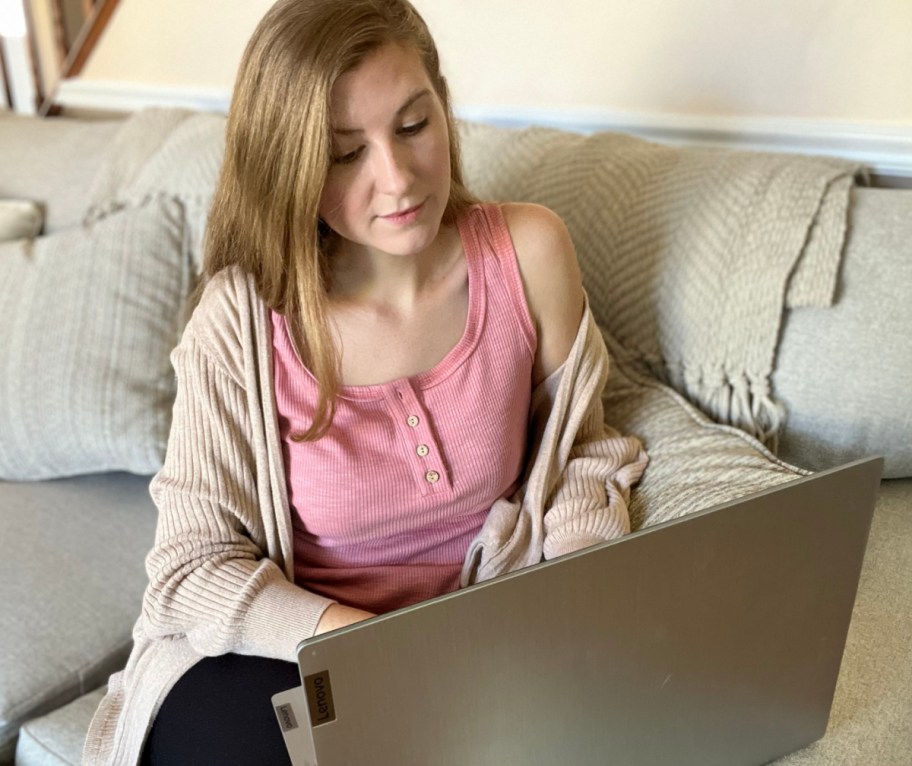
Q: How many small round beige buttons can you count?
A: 3